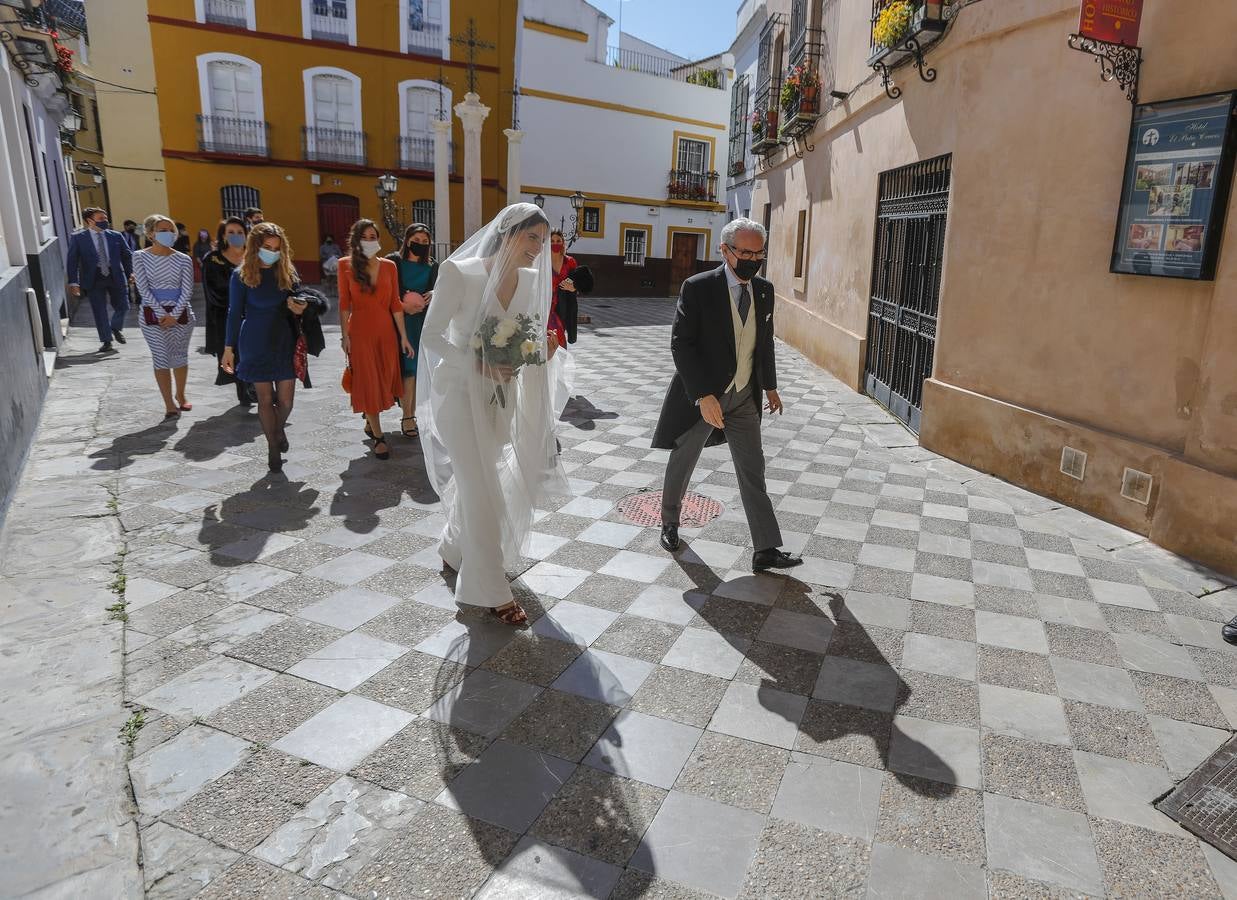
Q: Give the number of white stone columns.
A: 3